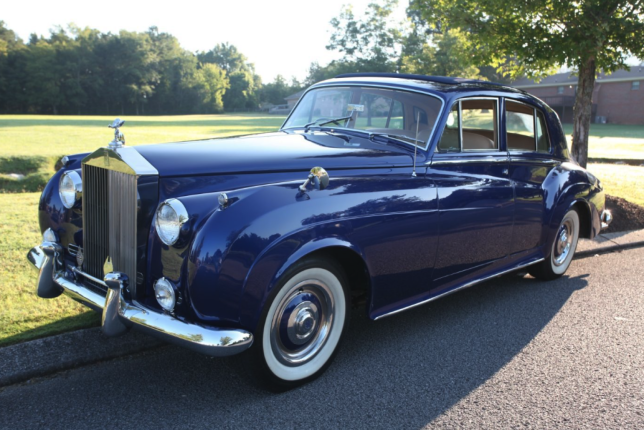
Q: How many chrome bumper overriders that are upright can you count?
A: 2